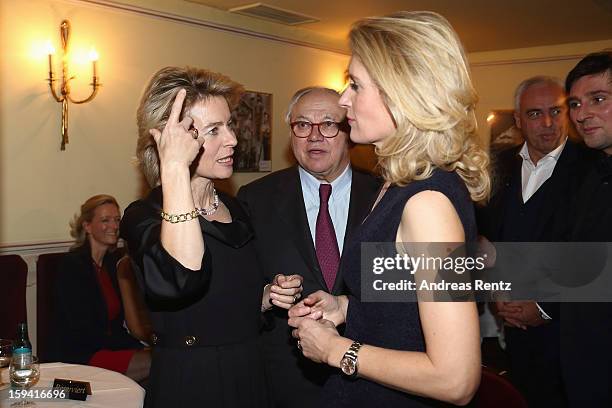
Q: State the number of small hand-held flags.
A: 0